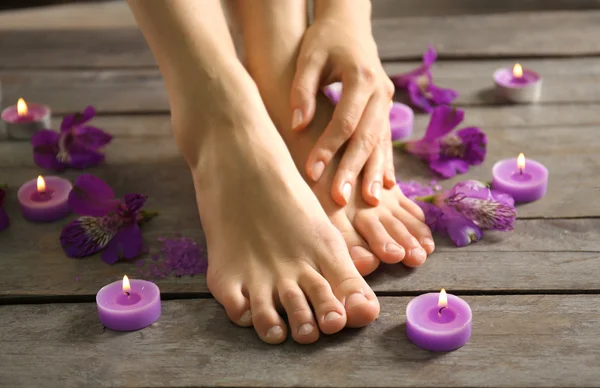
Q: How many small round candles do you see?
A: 7